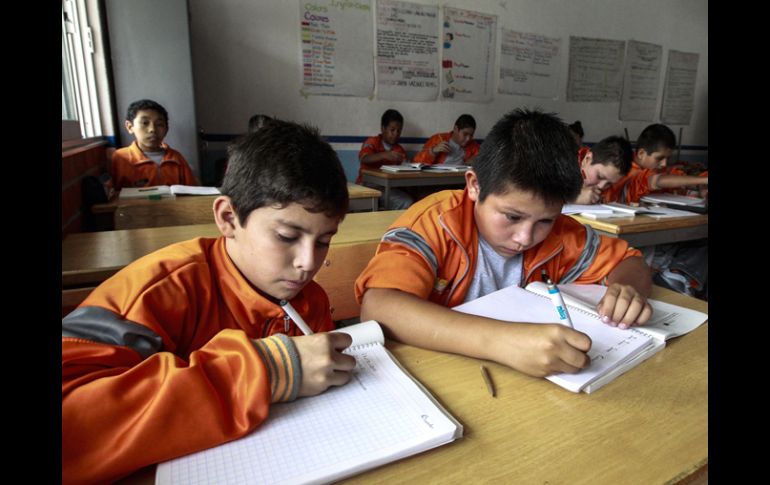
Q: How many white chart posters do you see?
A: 7